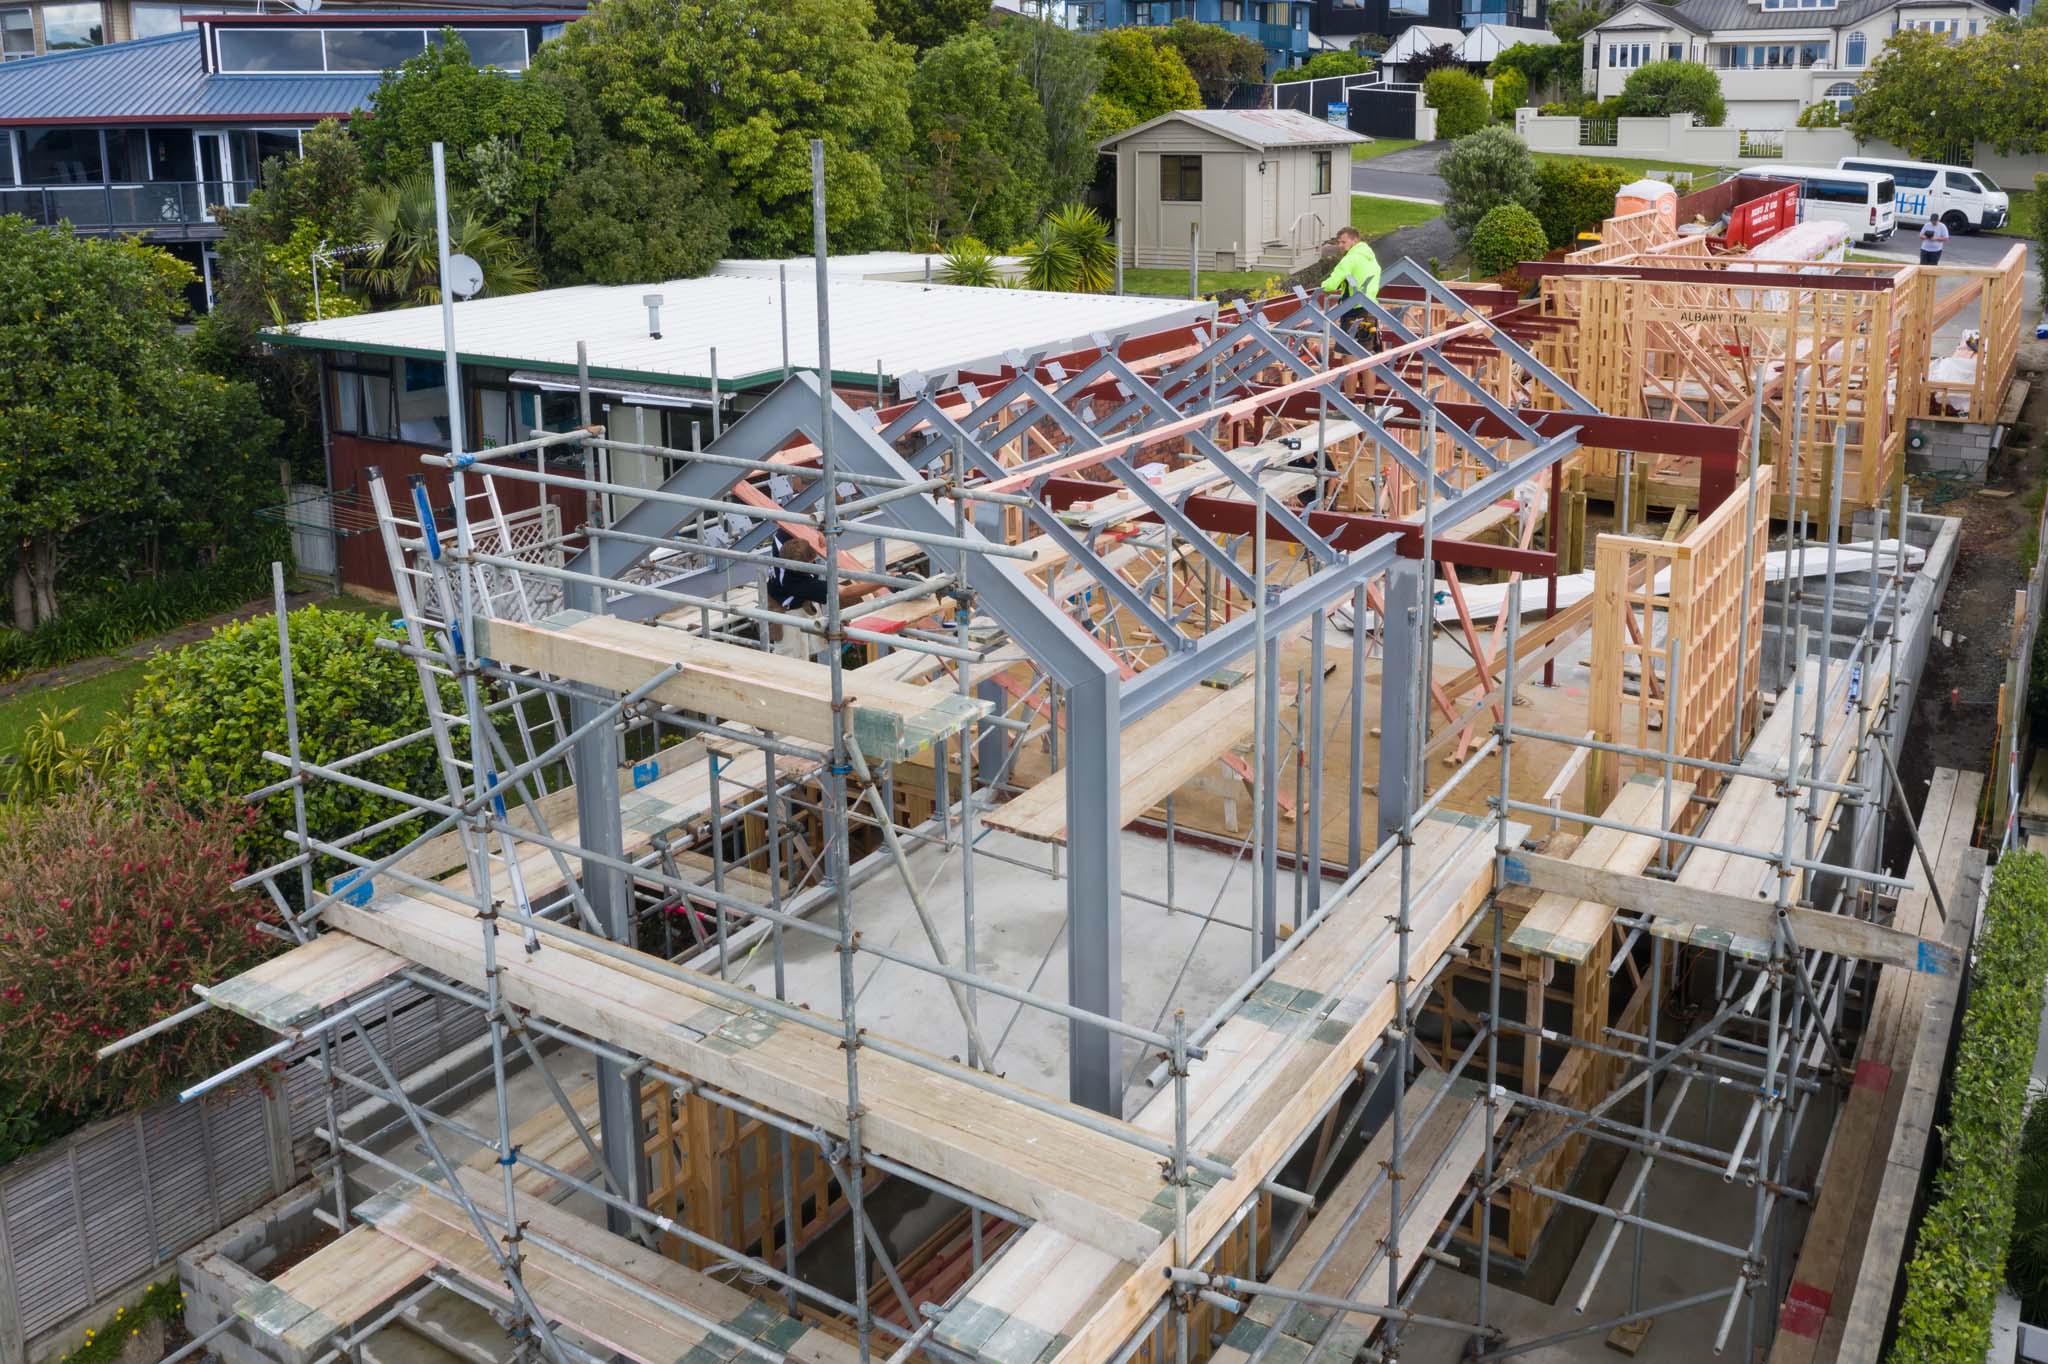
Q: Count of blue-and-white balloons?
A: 0